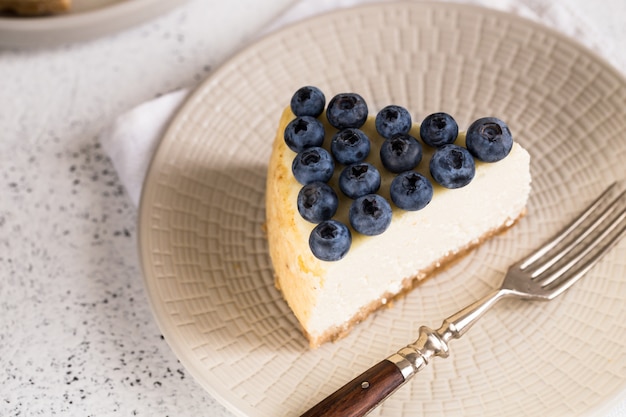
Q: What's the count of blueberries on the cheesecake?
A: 15